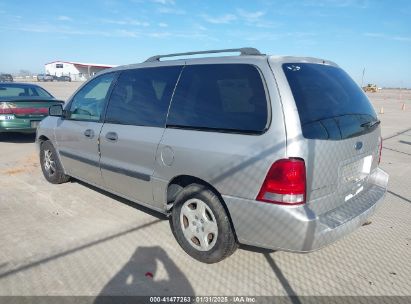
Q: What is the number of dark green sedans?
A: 1